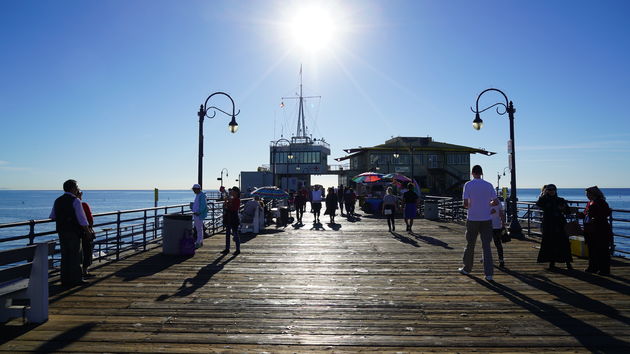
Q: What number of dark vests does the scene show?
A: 1